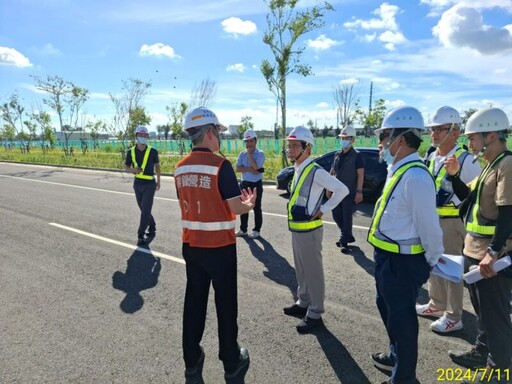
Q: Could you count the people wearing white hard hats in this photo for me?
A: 8